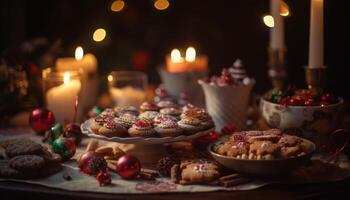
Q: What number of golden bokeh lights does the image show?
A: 5